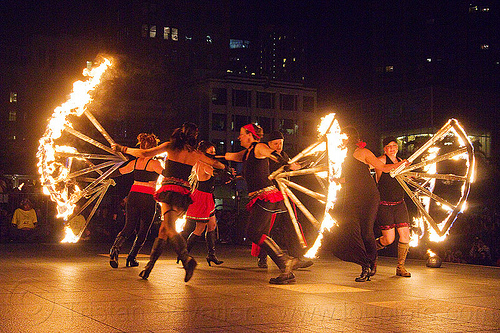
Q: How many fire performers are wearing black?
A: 7